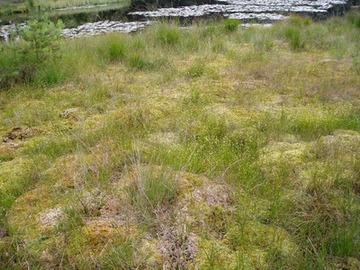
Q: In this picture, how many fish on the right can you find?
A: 0